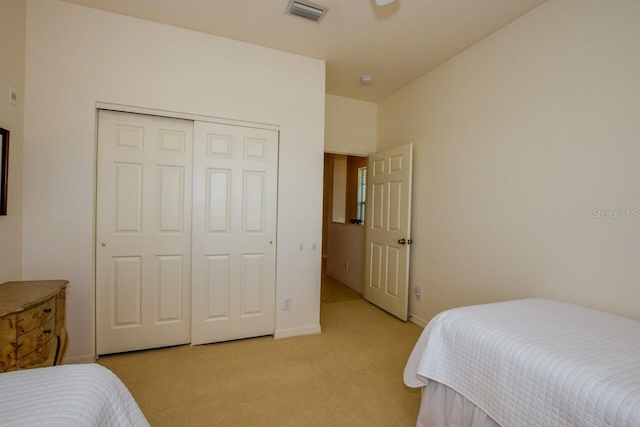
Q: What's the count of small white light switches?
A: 2